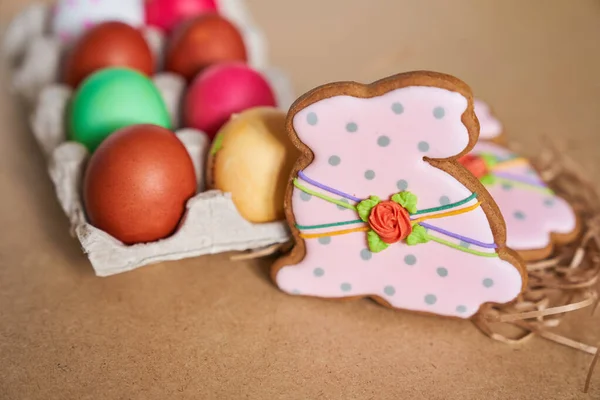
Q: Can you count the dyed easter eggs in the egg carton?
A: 8